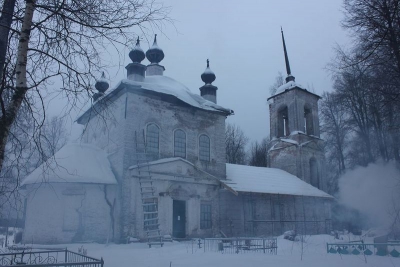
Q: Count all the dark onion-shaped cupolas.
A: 4